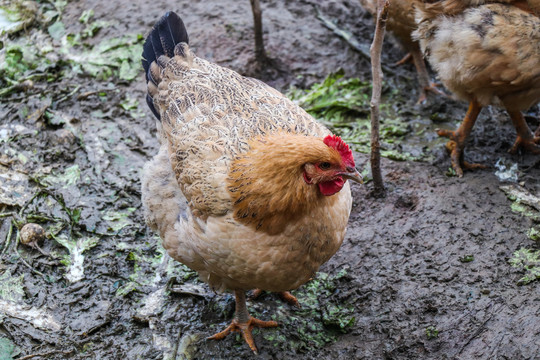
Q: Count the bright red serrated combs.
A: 1